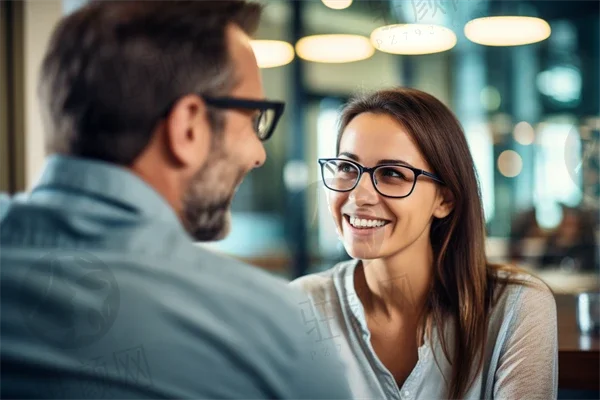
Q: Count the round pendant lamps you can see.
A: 5